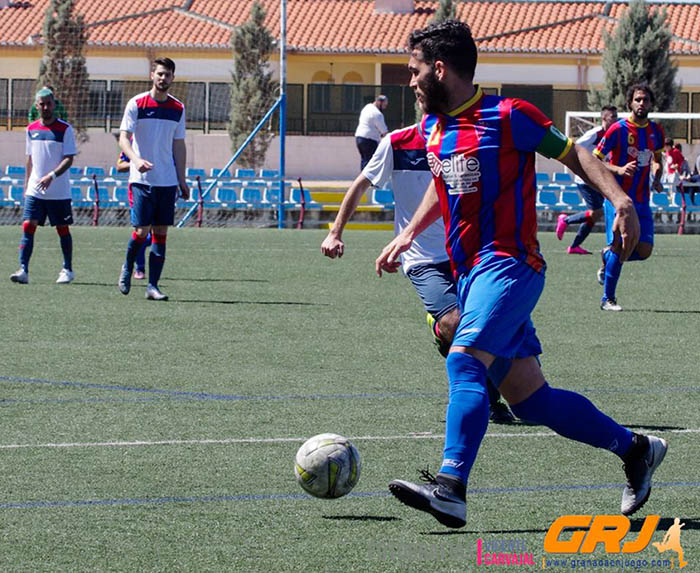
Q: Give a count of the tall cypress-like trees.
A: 4